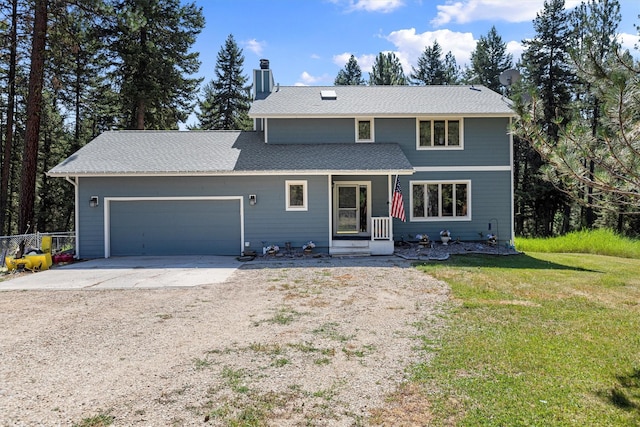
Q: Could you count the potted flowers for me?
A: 5